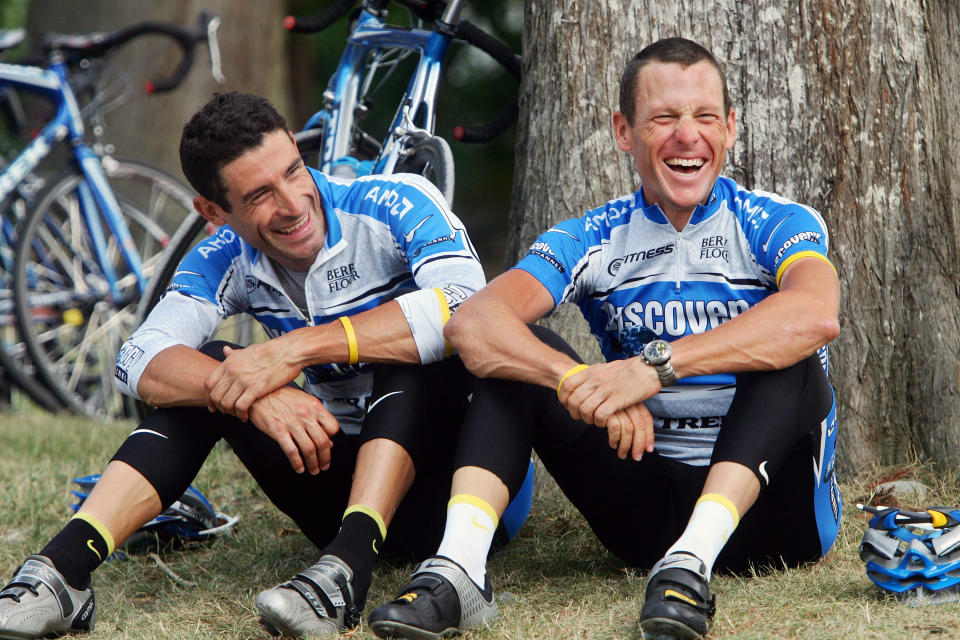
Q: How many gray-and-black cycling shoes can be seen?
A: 4